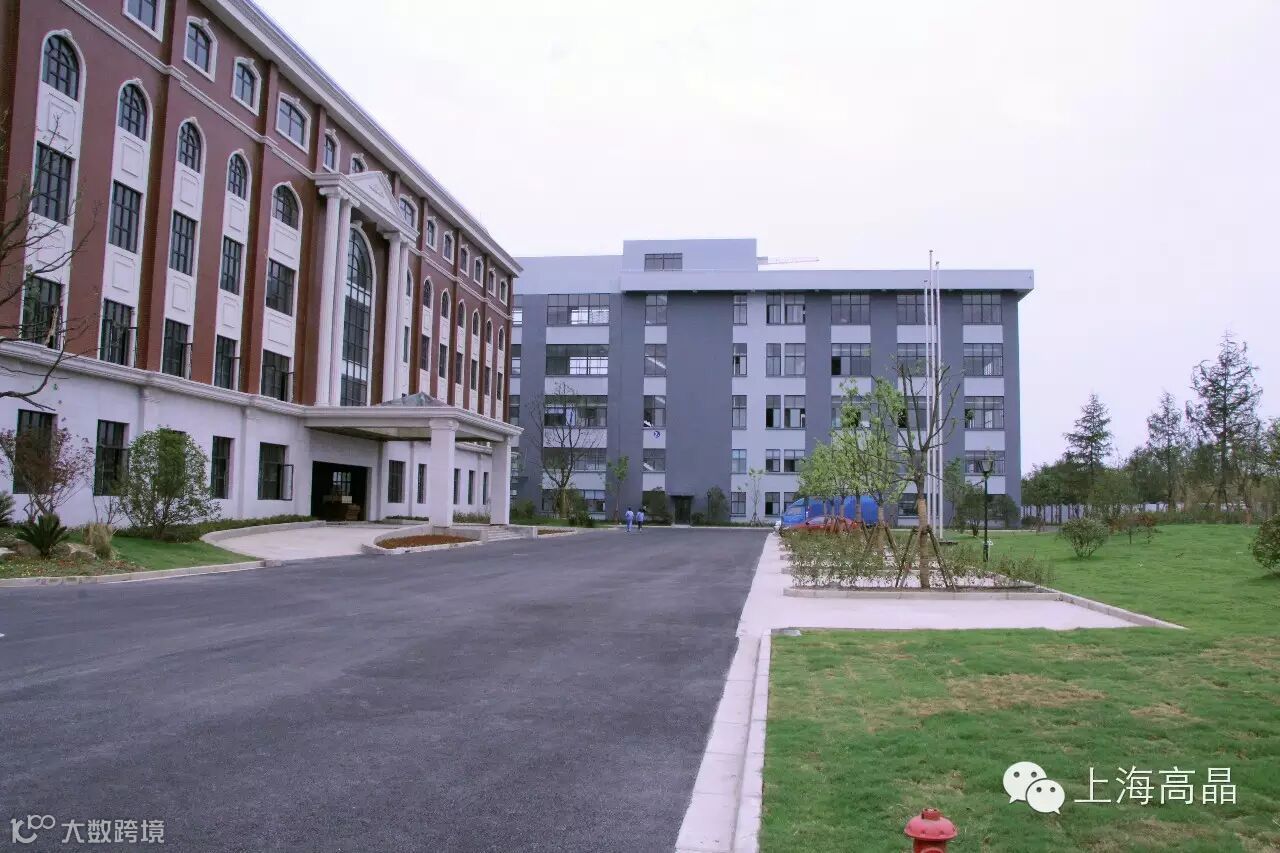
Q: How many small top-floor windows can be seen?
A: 13